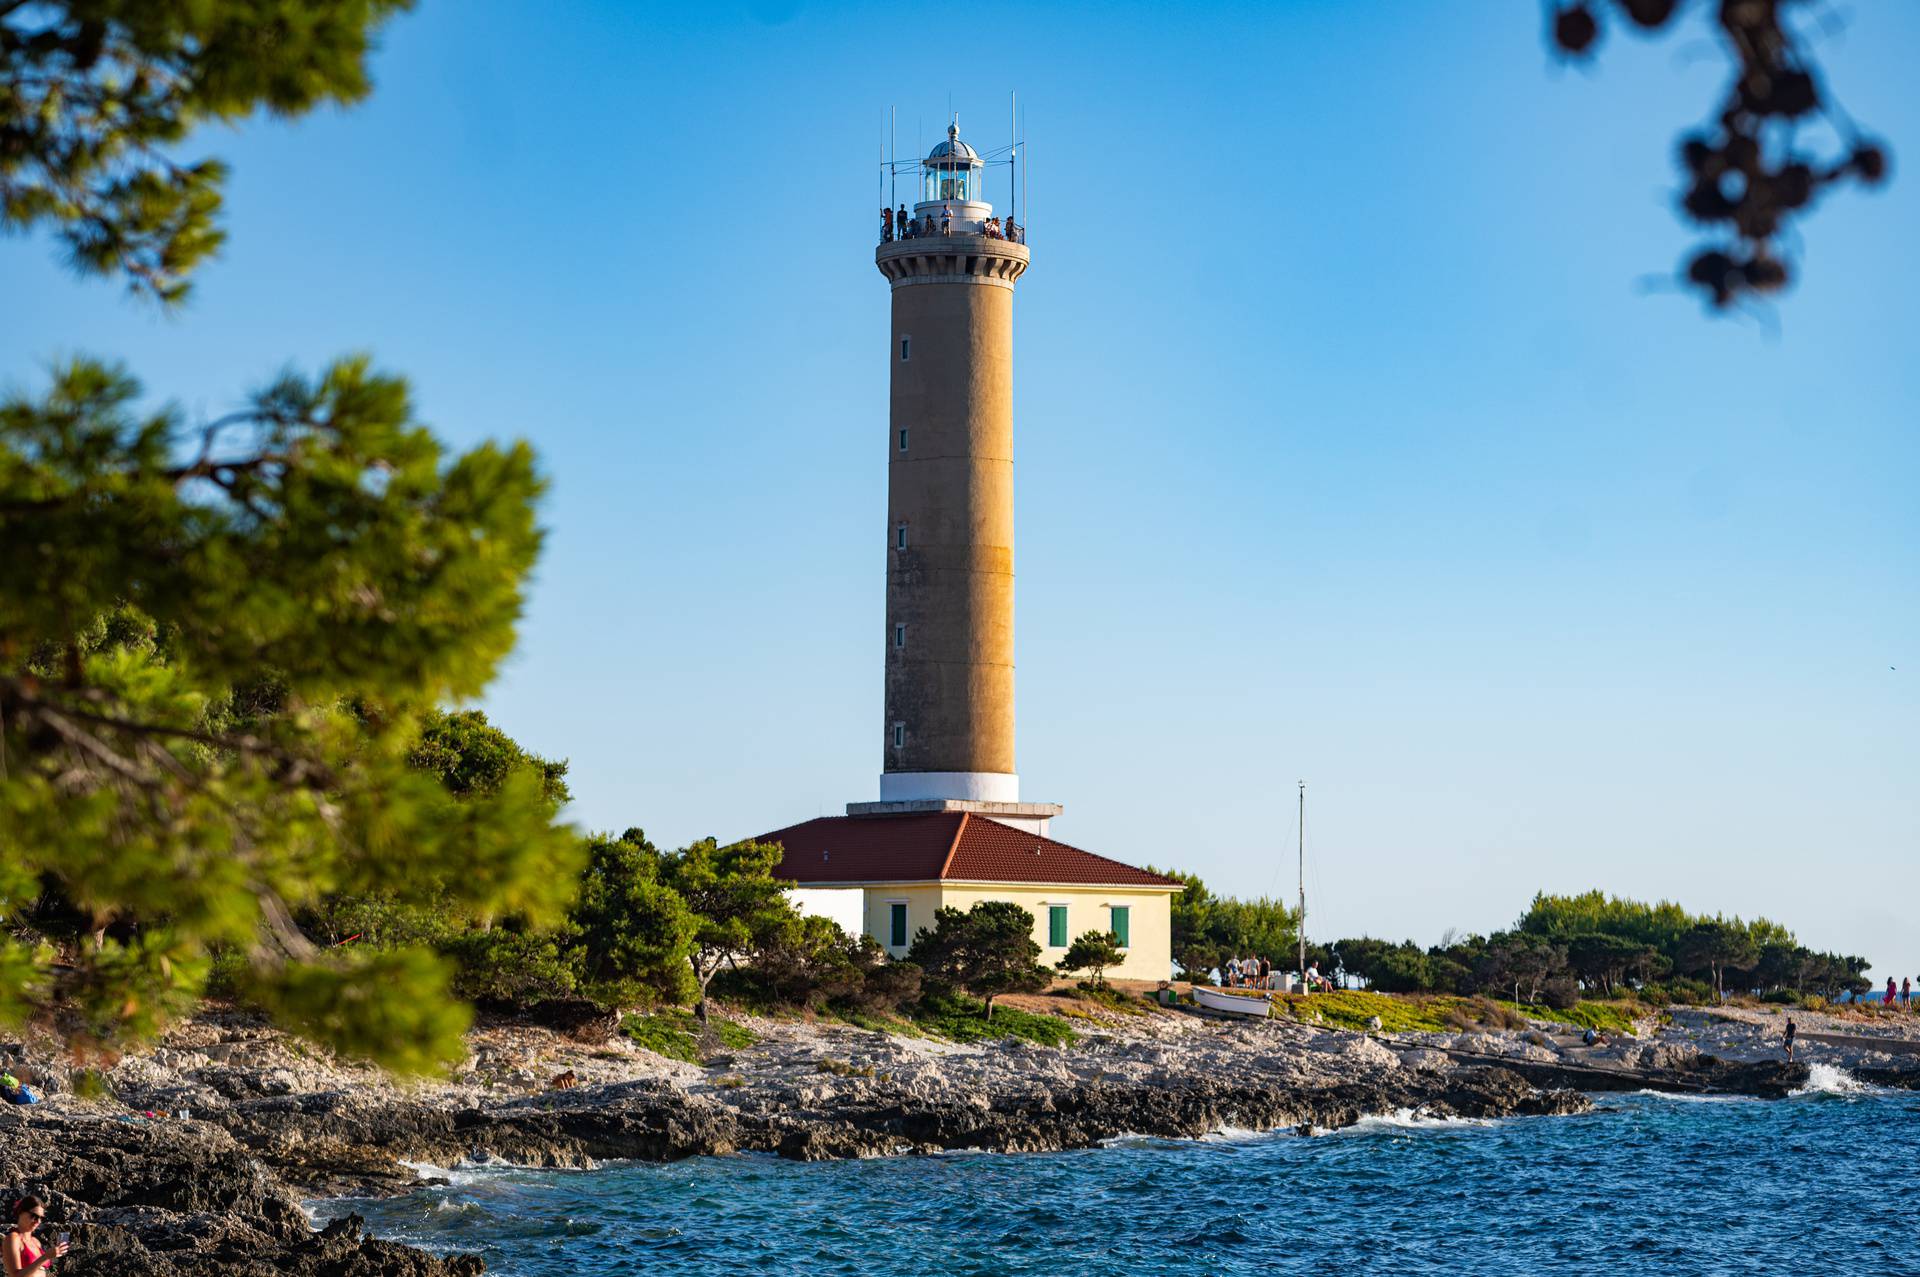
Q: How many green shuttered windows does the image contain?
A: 3